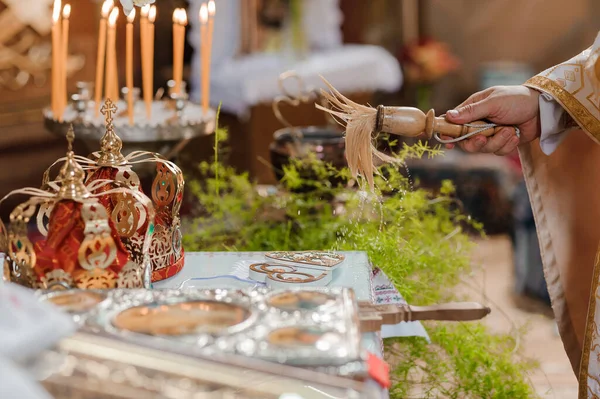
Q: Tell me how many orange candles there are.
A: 11